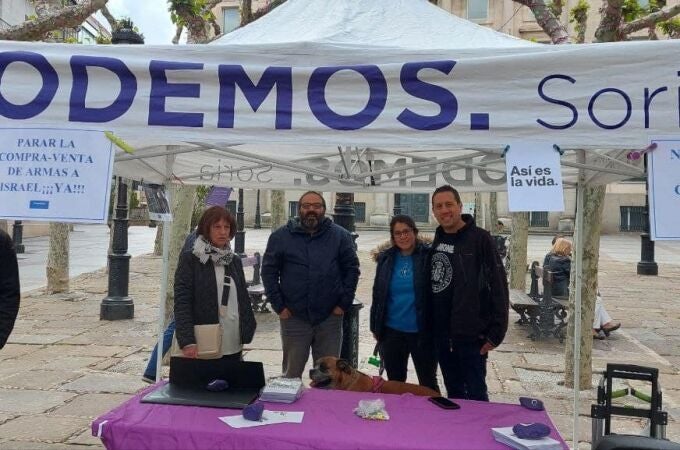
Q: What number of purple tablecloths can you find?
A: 1